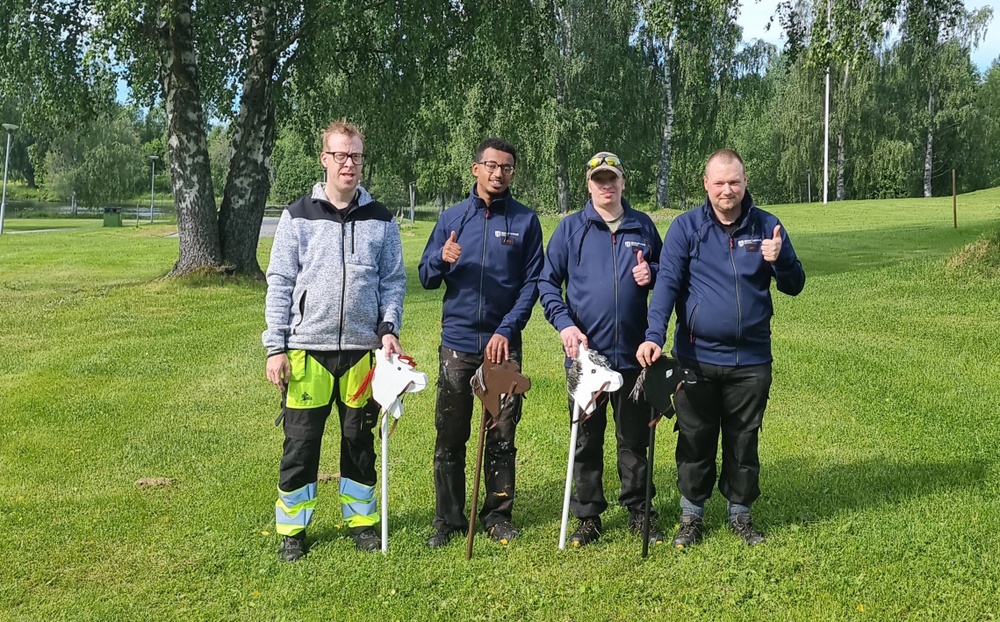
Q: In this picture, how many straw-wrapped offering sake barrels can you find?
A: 0